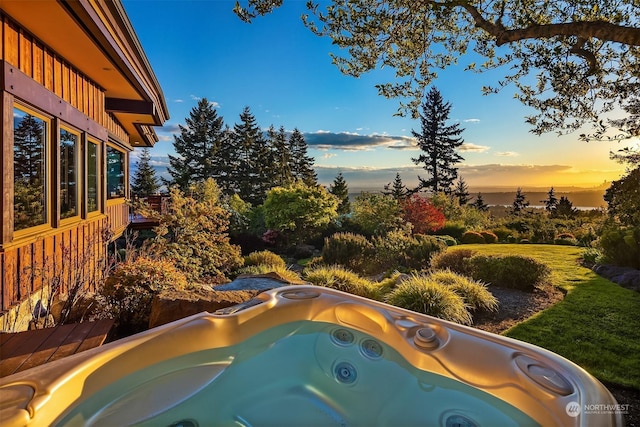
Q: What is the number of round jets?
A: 5